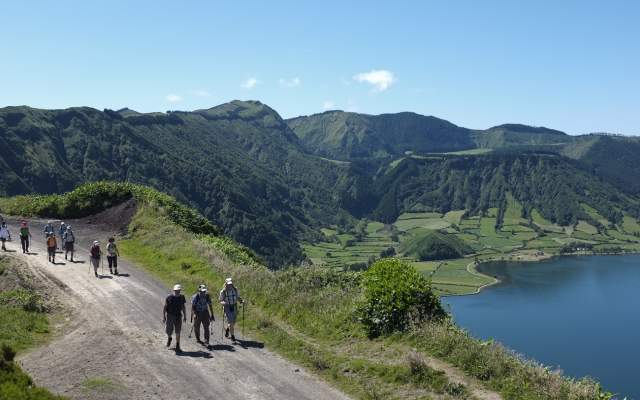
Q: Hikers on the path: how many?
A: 11